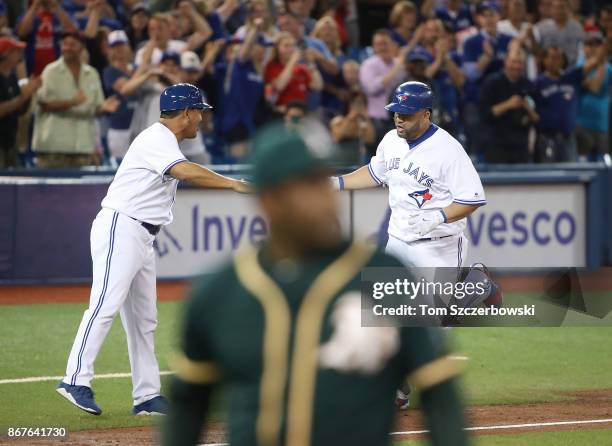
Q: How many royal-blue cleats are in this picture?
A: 2